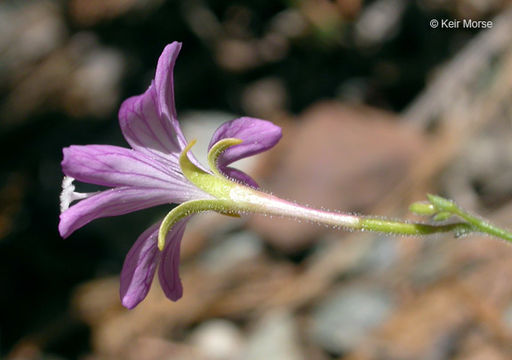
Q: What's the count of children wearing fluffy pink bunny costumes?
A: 0